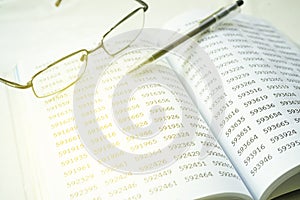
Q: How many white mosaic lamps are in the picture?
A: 0